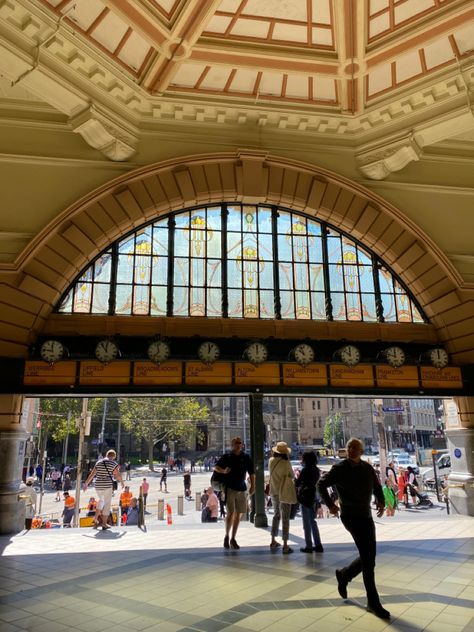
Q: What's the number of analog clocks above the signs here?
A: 9